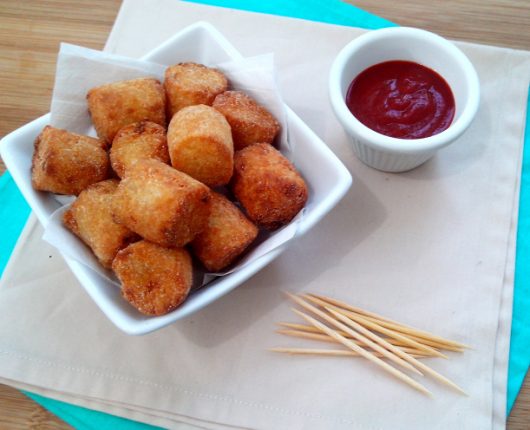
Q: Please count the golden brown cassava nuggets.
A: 11